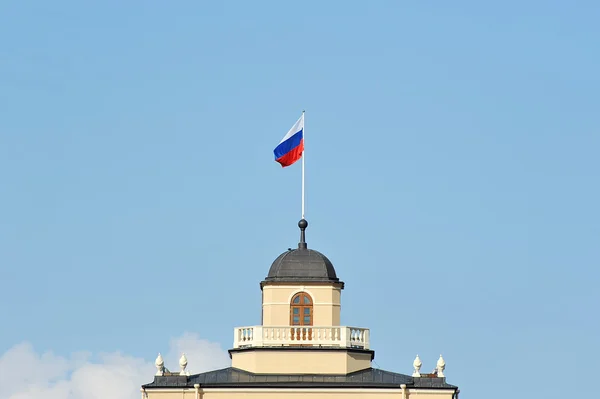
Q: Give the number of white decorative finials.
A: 4